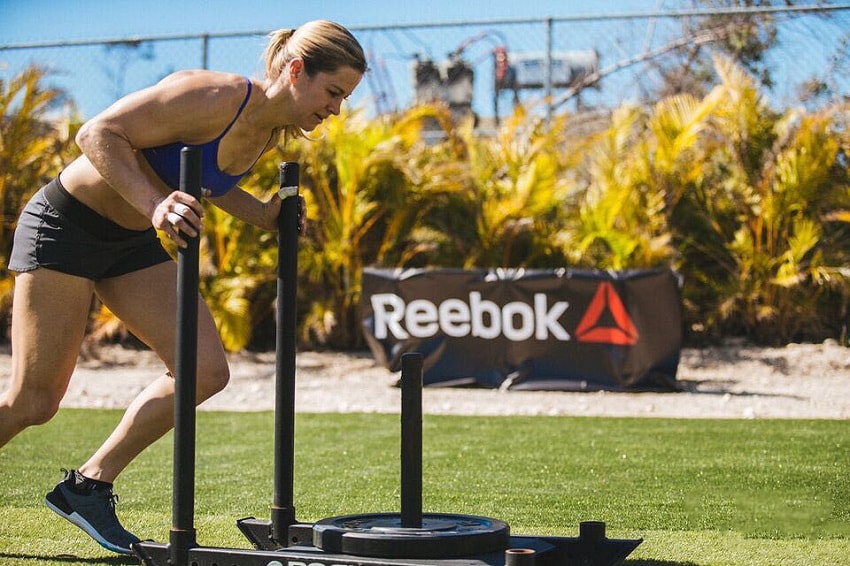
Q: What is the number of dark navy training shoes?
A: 1